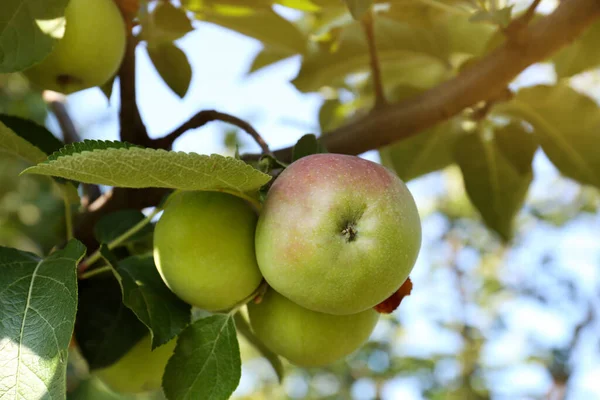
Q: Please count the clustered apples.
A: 3